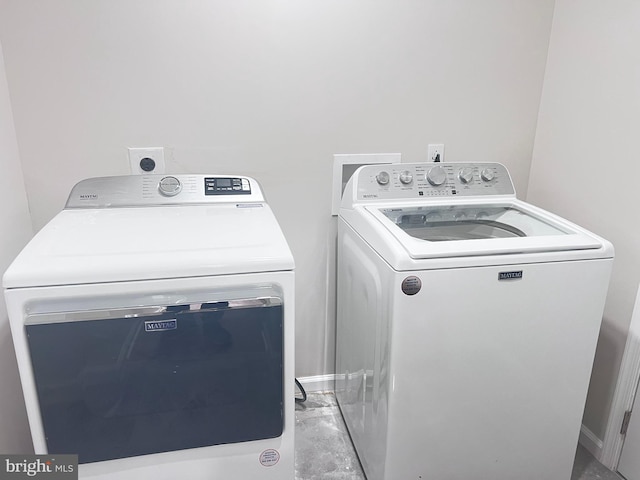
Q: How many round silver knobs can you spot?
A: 6